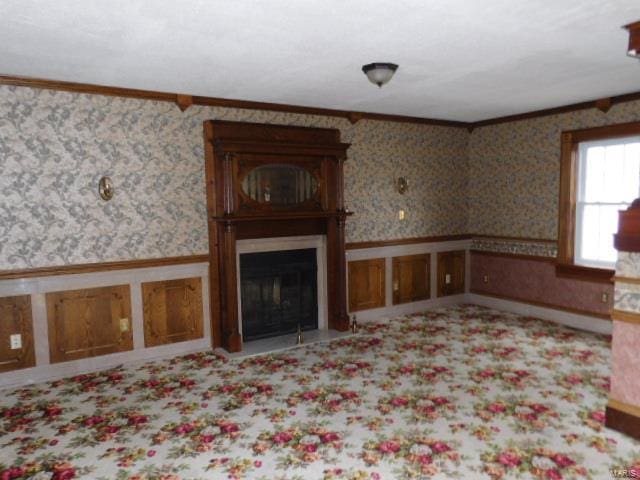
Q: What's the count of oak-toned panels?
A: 6